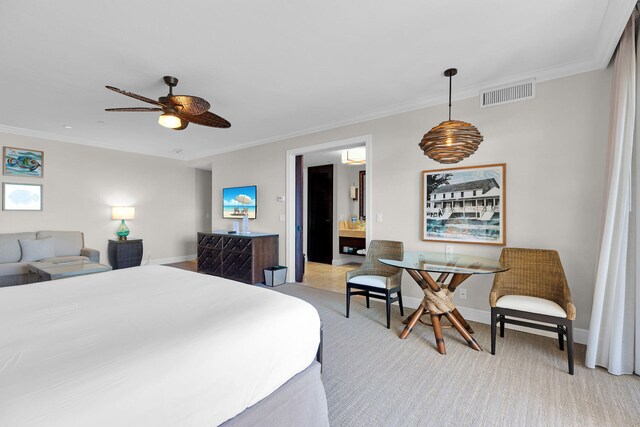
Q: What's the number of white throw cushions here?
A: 1